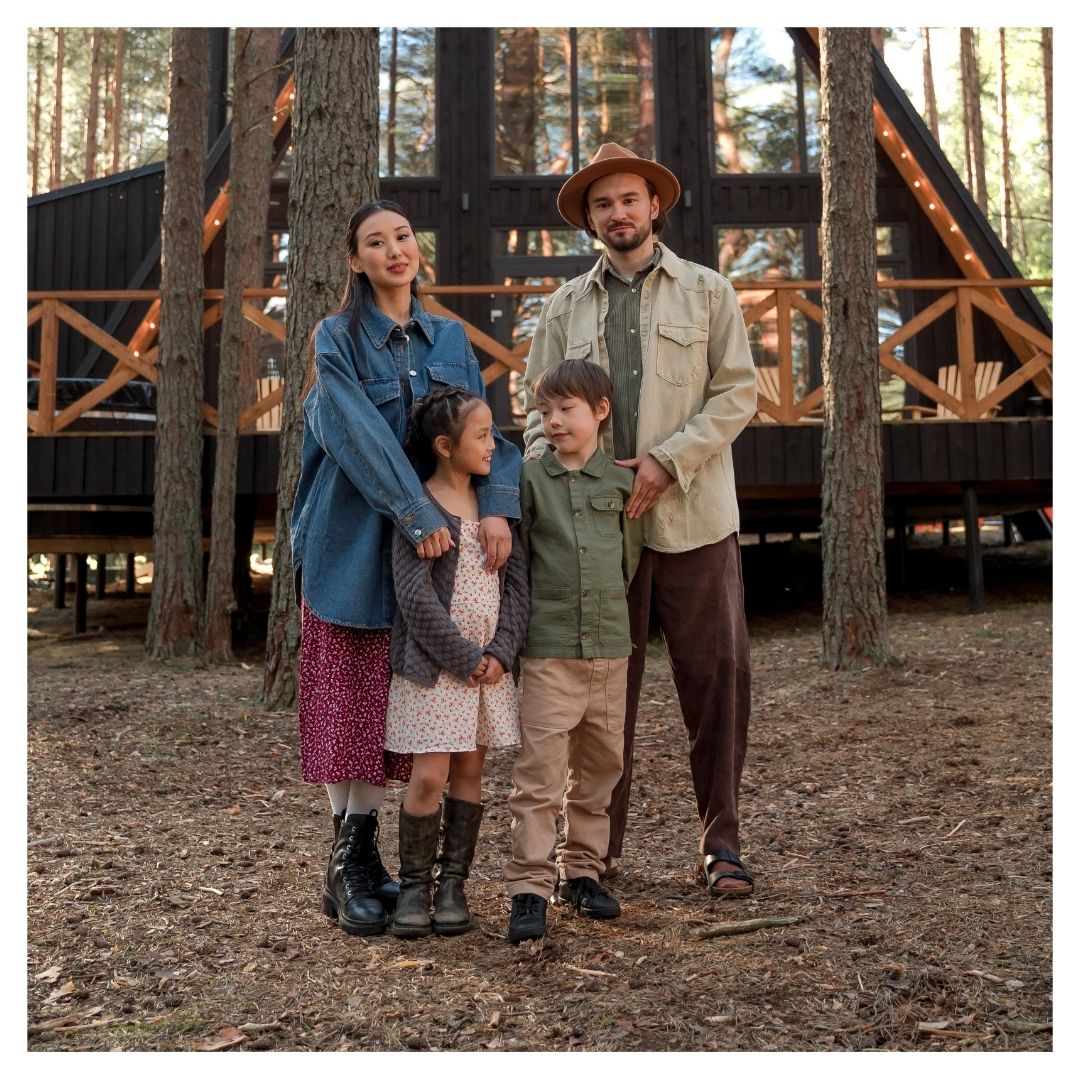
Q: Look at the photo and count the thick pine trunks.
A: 4